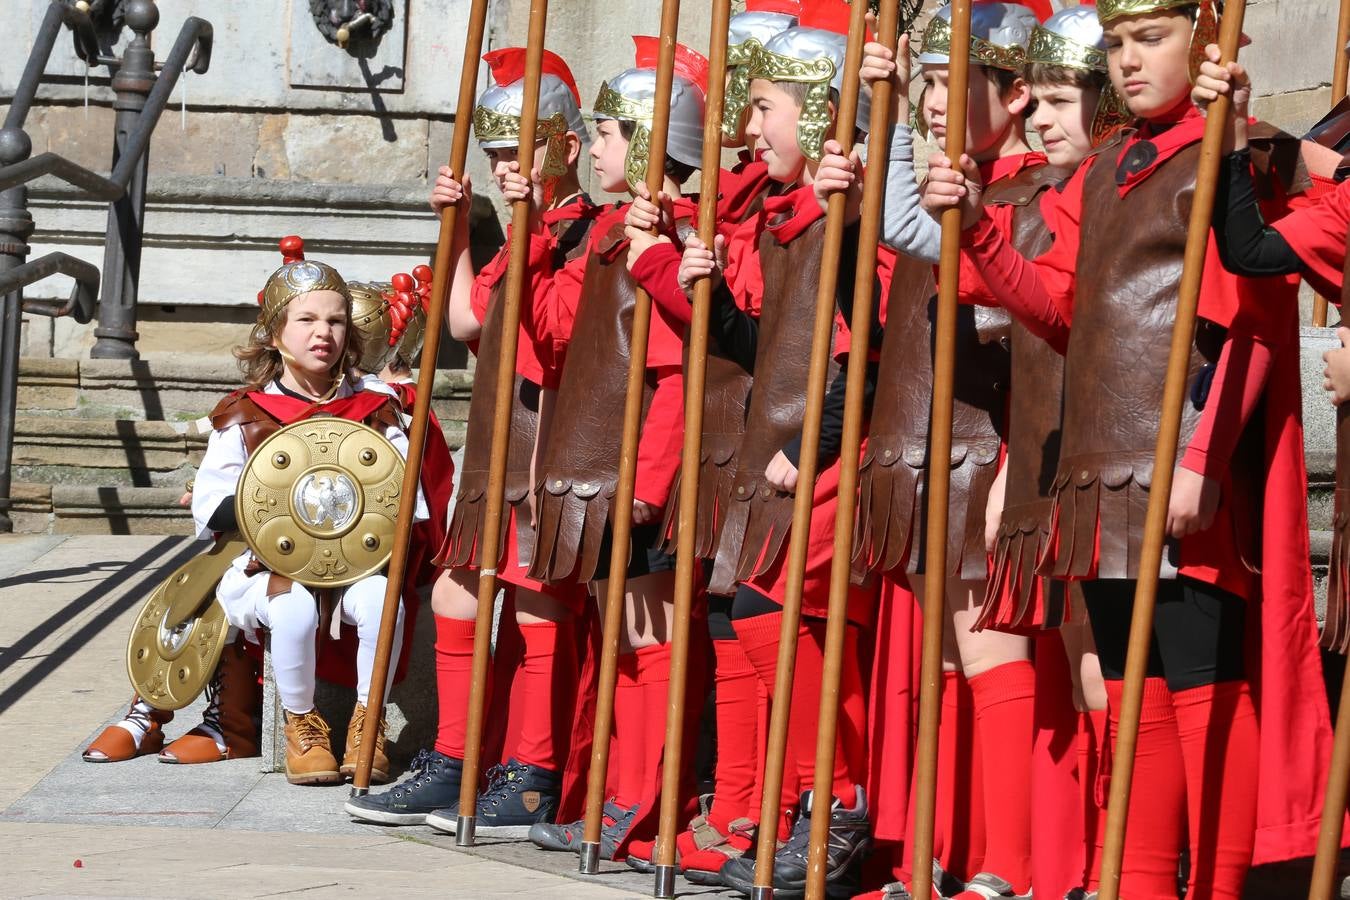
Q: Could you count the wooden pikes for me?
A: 10